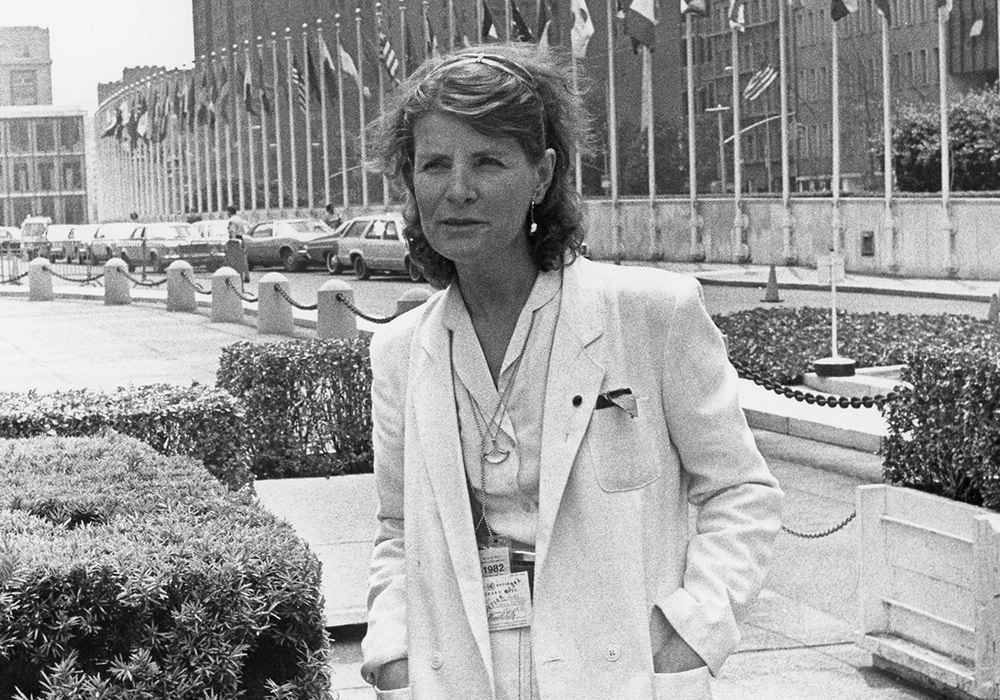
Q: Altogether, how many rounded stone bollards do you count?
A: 7